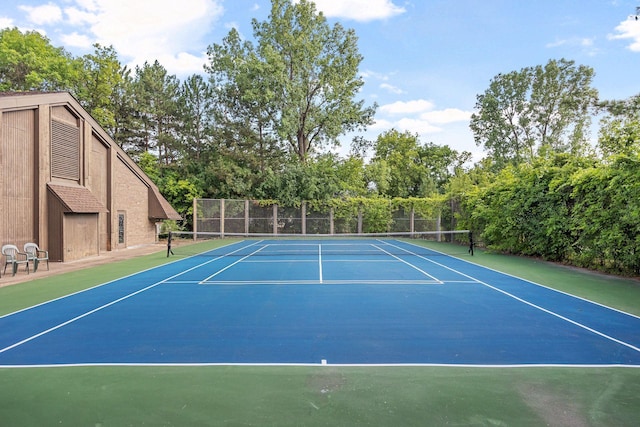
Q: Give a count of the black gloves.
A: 0